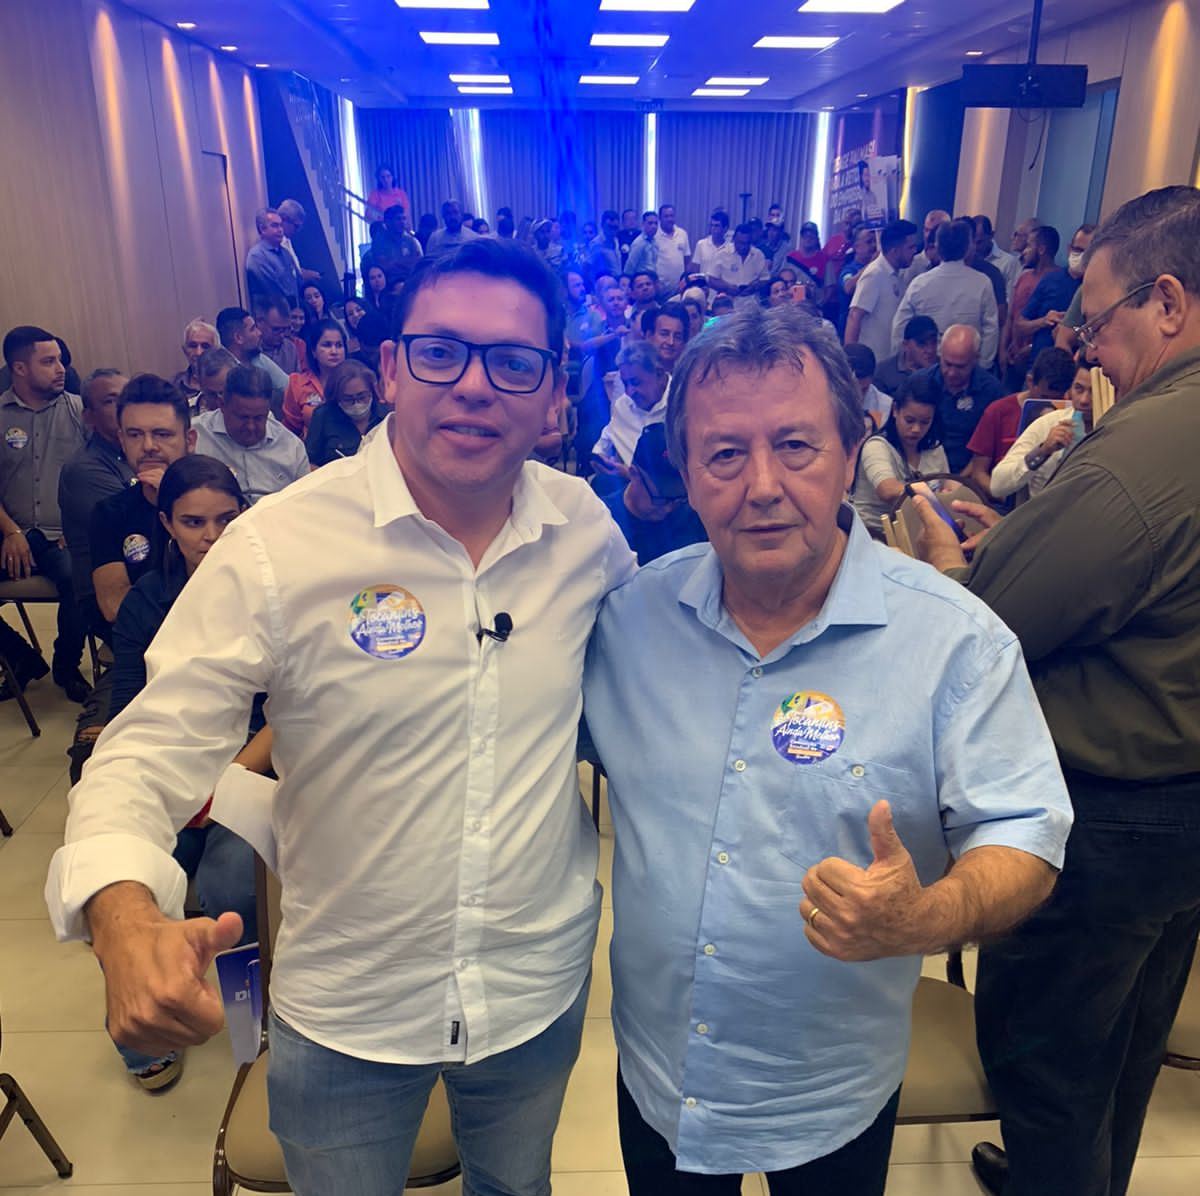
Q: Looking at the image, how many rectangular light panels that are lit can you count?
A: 11